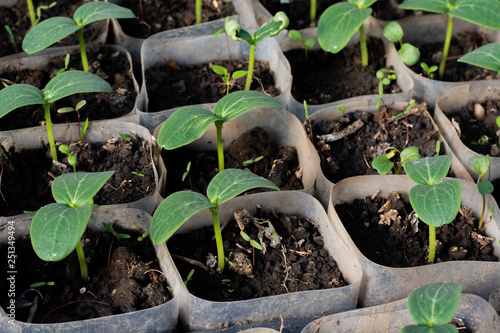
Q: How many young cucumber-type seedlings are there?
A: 11